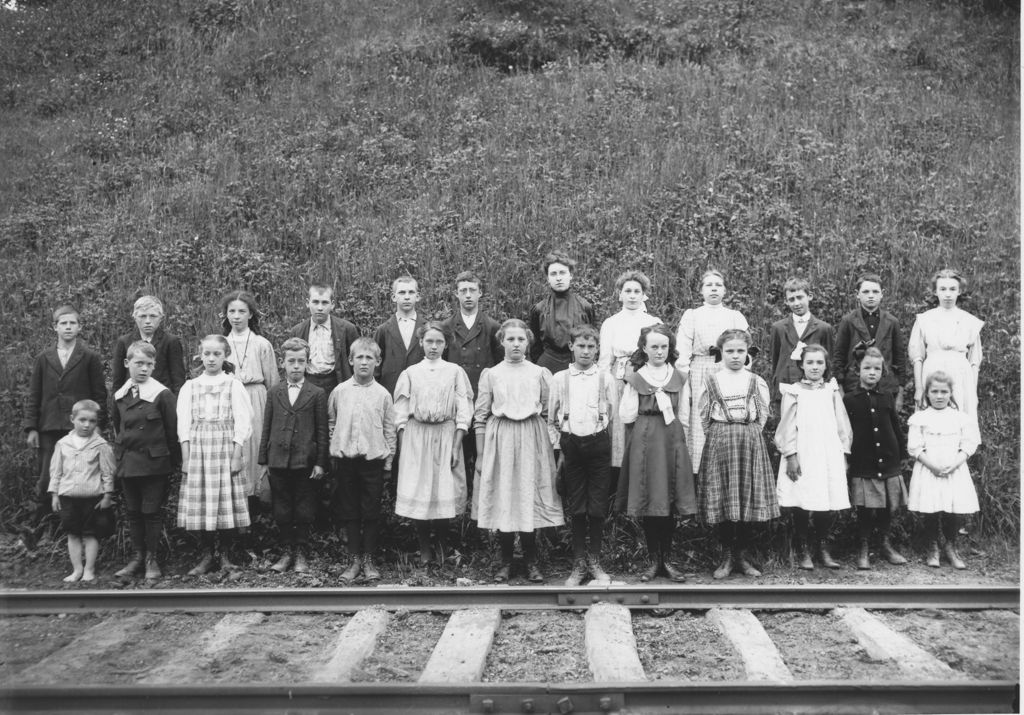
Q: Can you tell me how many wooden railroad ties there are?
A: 7